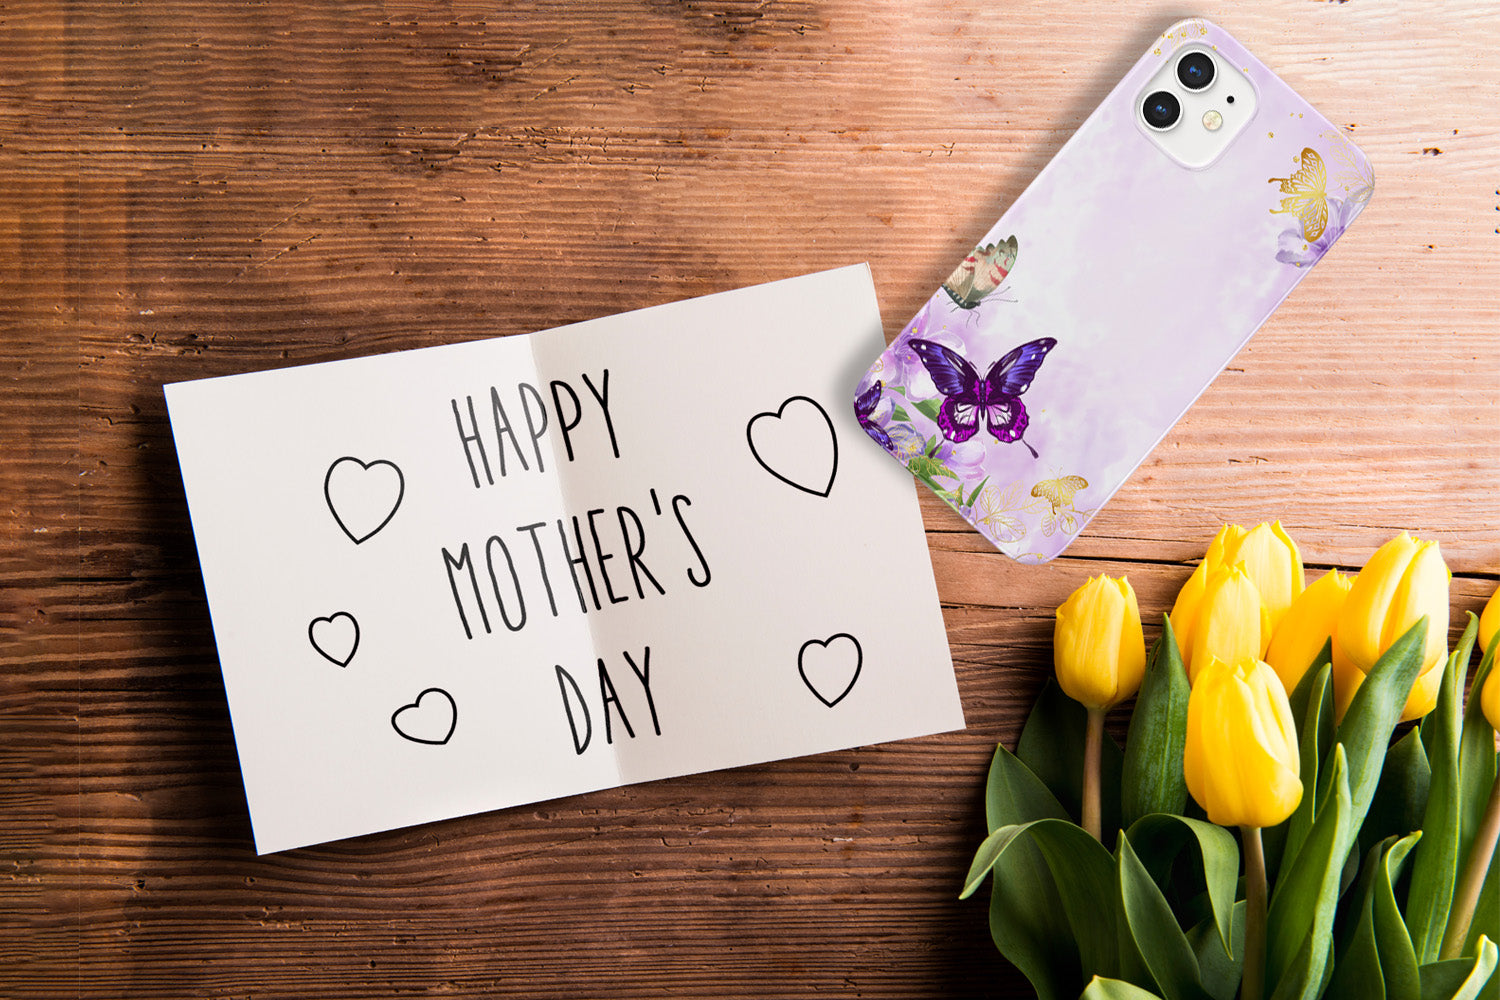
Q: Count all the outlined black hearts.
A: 5